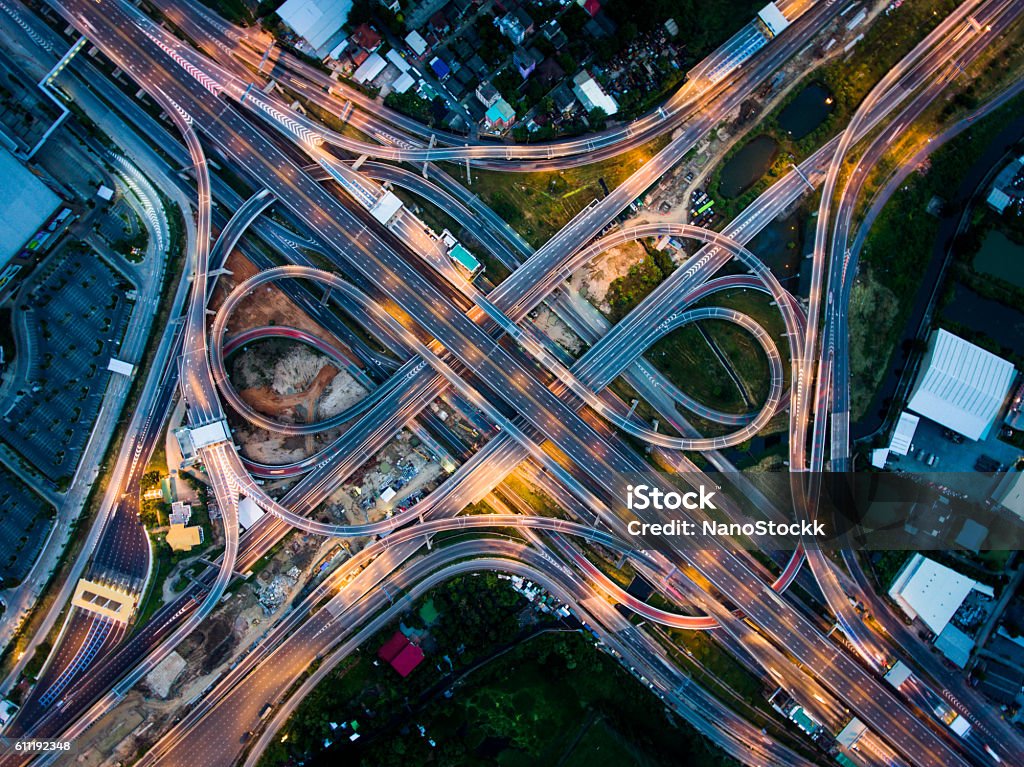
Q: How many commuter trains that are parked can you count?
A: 0